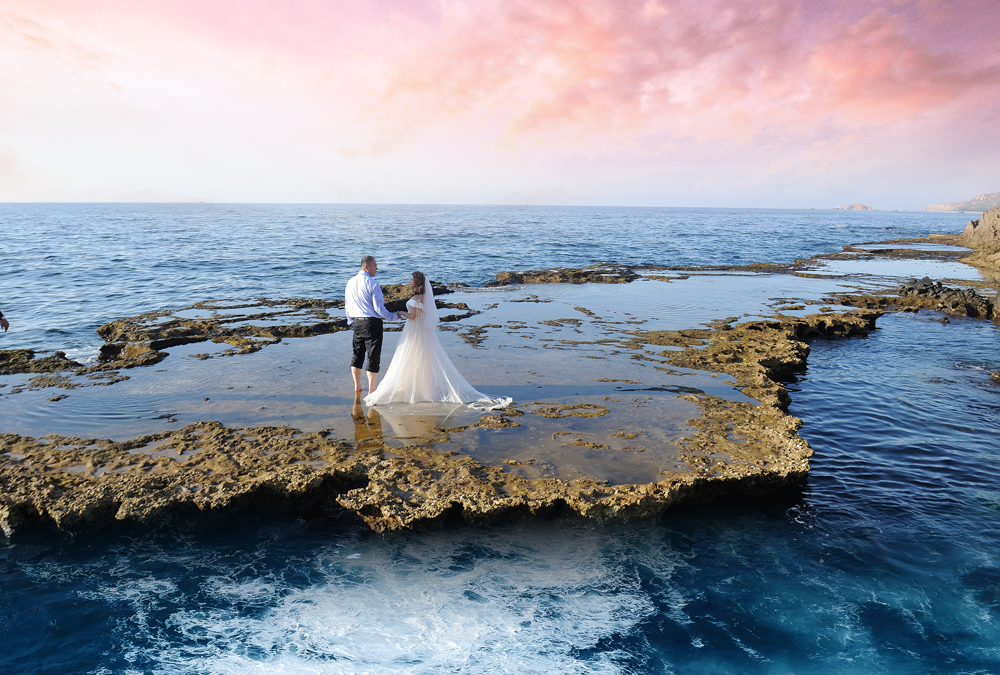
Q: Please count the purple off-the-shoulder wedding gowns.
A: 0